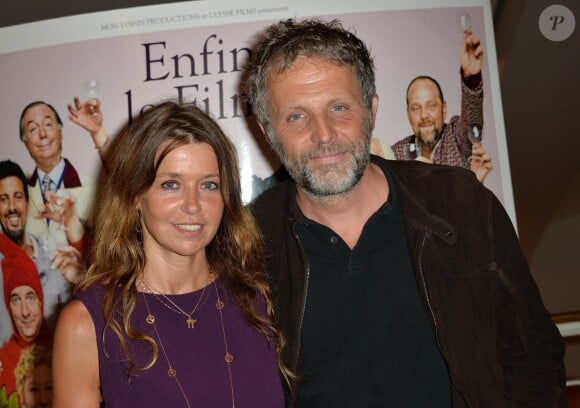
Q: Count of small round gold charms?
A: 4